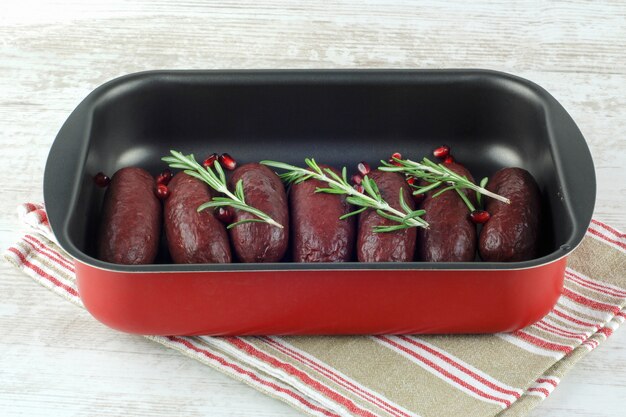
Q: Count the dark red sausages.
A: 7